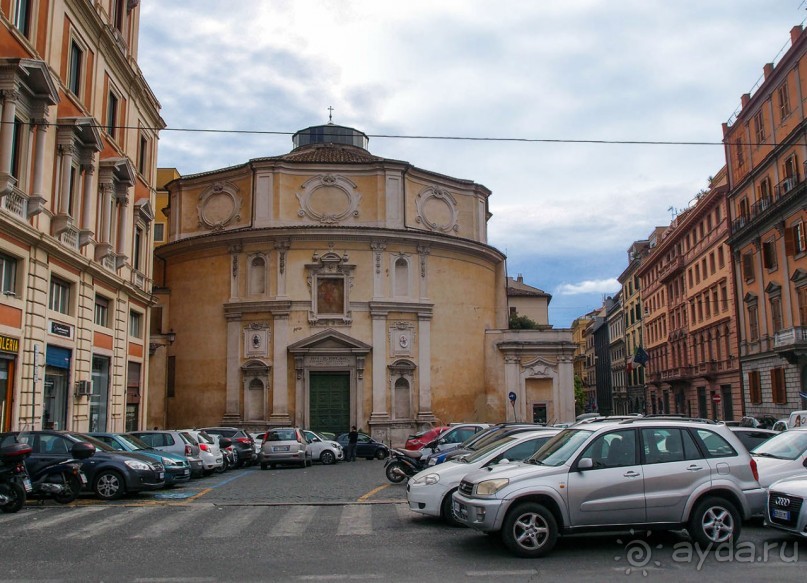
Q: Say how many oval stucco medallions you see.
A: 3